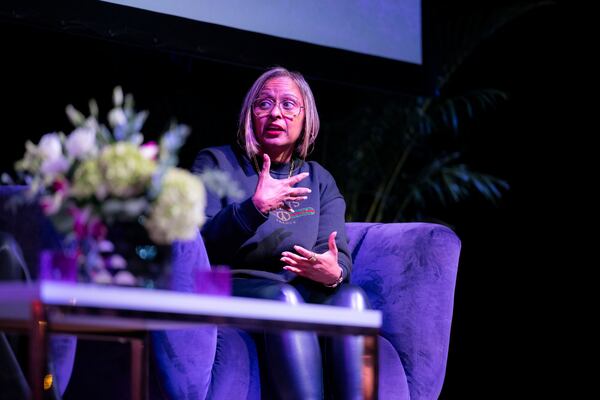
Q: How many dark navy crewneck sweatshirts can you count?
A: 1